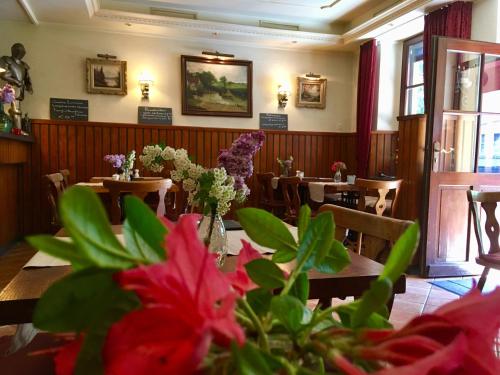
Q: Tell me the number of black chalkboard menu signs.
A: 3